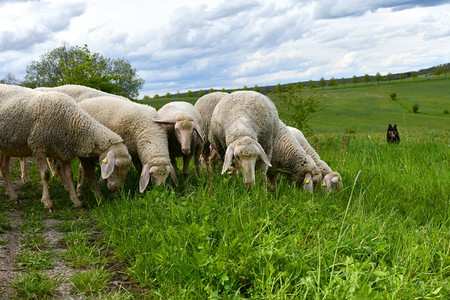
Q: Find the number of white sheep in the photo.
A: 8